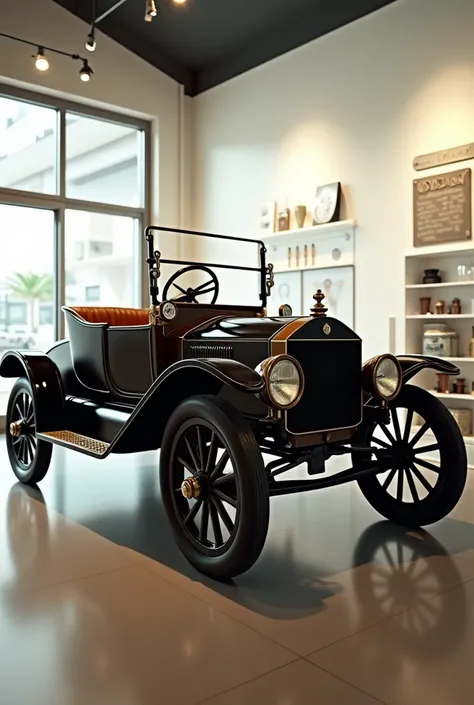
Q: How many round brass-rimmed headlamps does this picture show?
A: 2